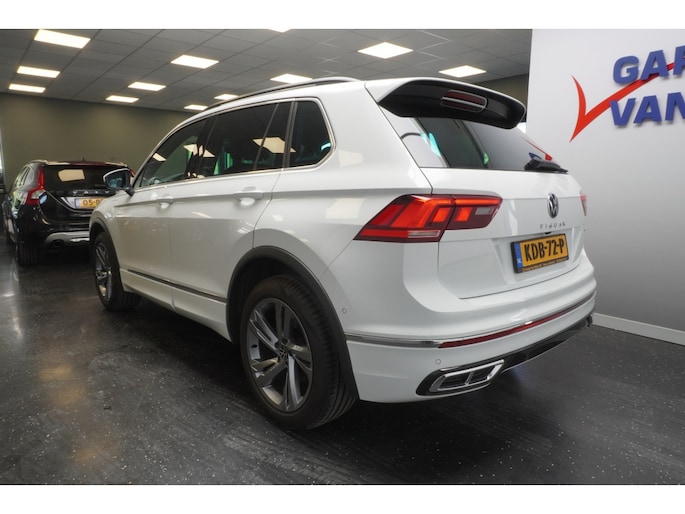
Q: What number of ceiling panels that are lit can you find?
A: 12